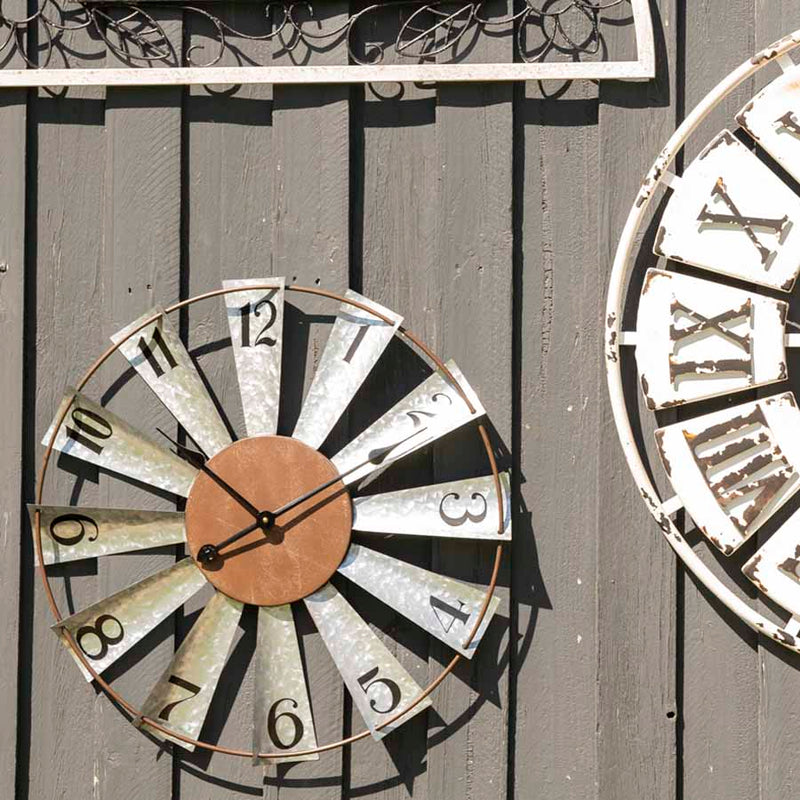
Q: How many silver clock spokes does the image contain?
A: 12